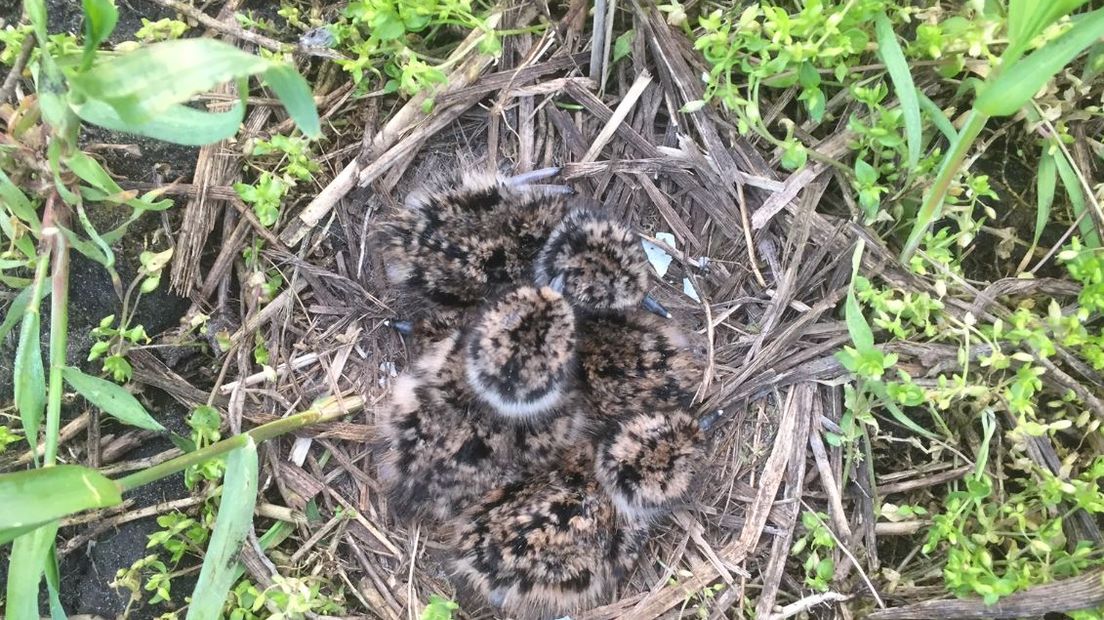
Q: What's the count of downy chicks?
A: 4